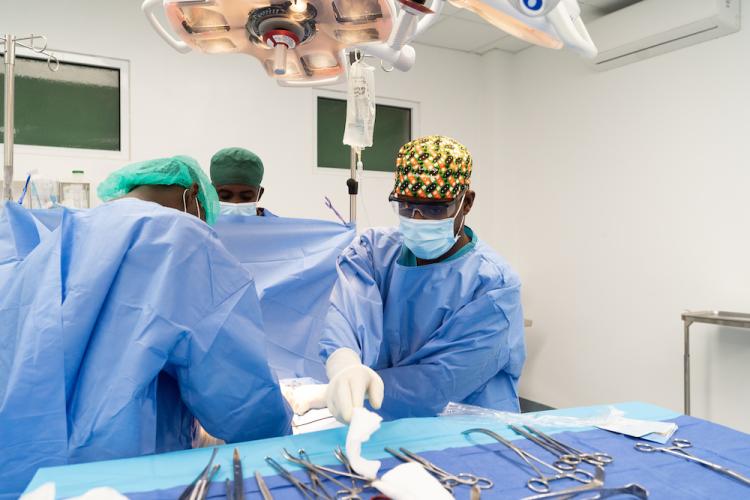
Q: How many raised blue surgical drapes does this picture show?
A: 1